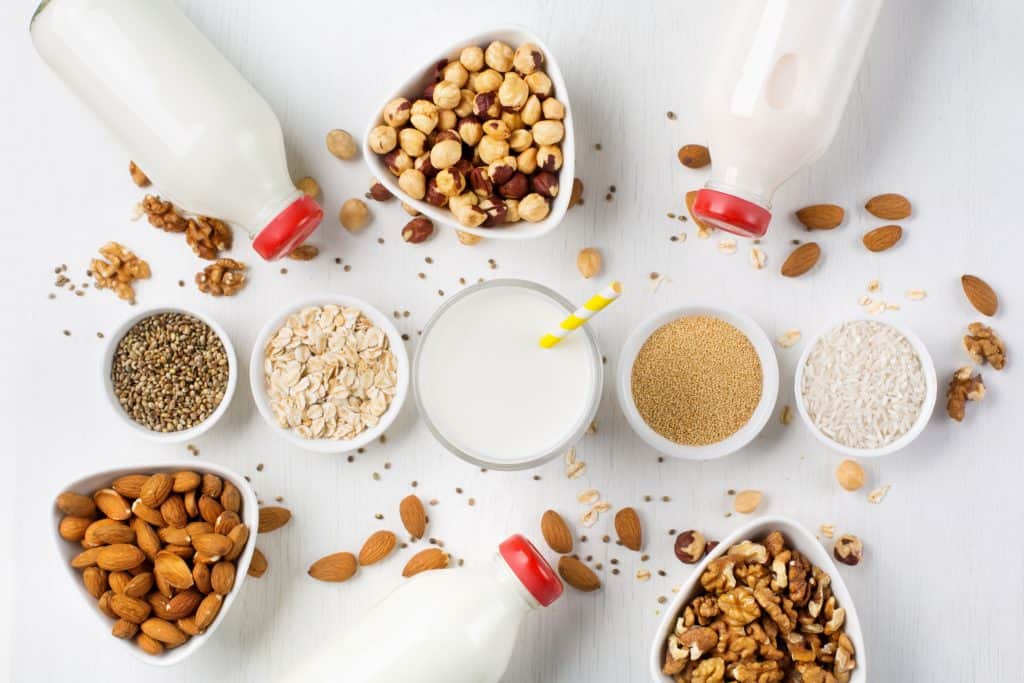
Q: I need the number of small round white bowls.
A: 4